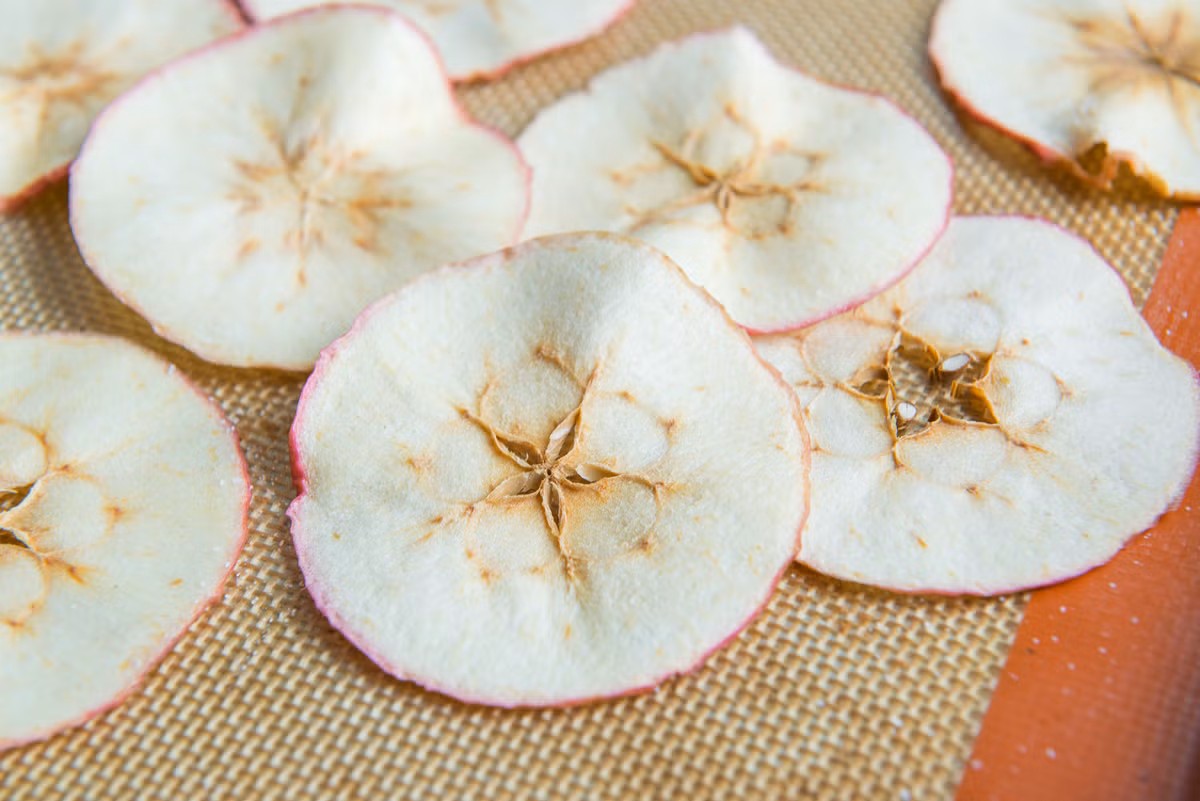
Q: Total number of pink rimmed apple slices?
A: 8